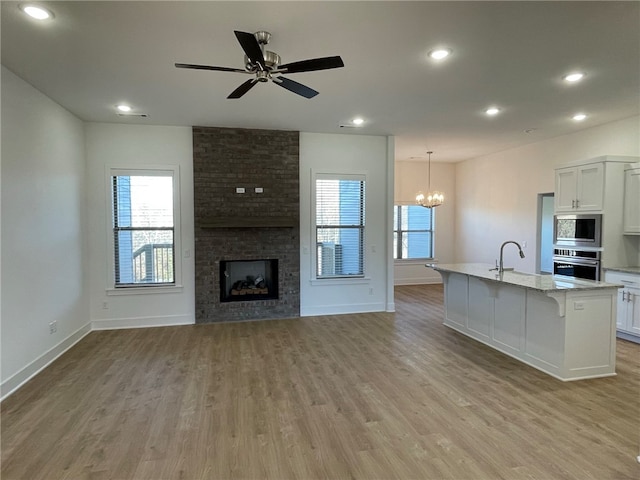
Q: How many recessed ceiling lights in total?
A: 7